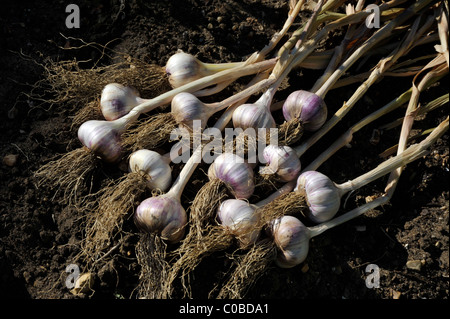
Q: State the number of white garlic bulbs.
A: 13